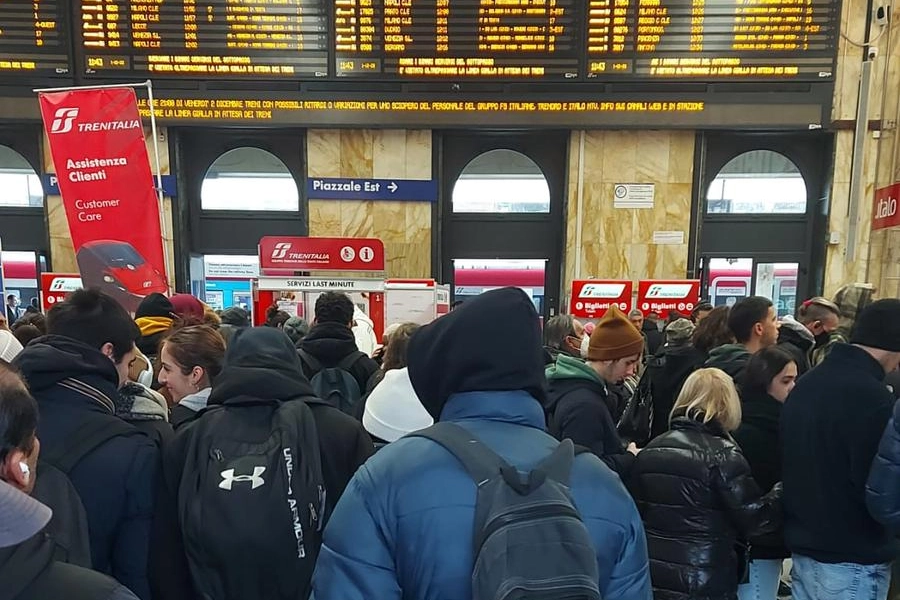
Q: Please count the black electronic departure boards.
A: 4